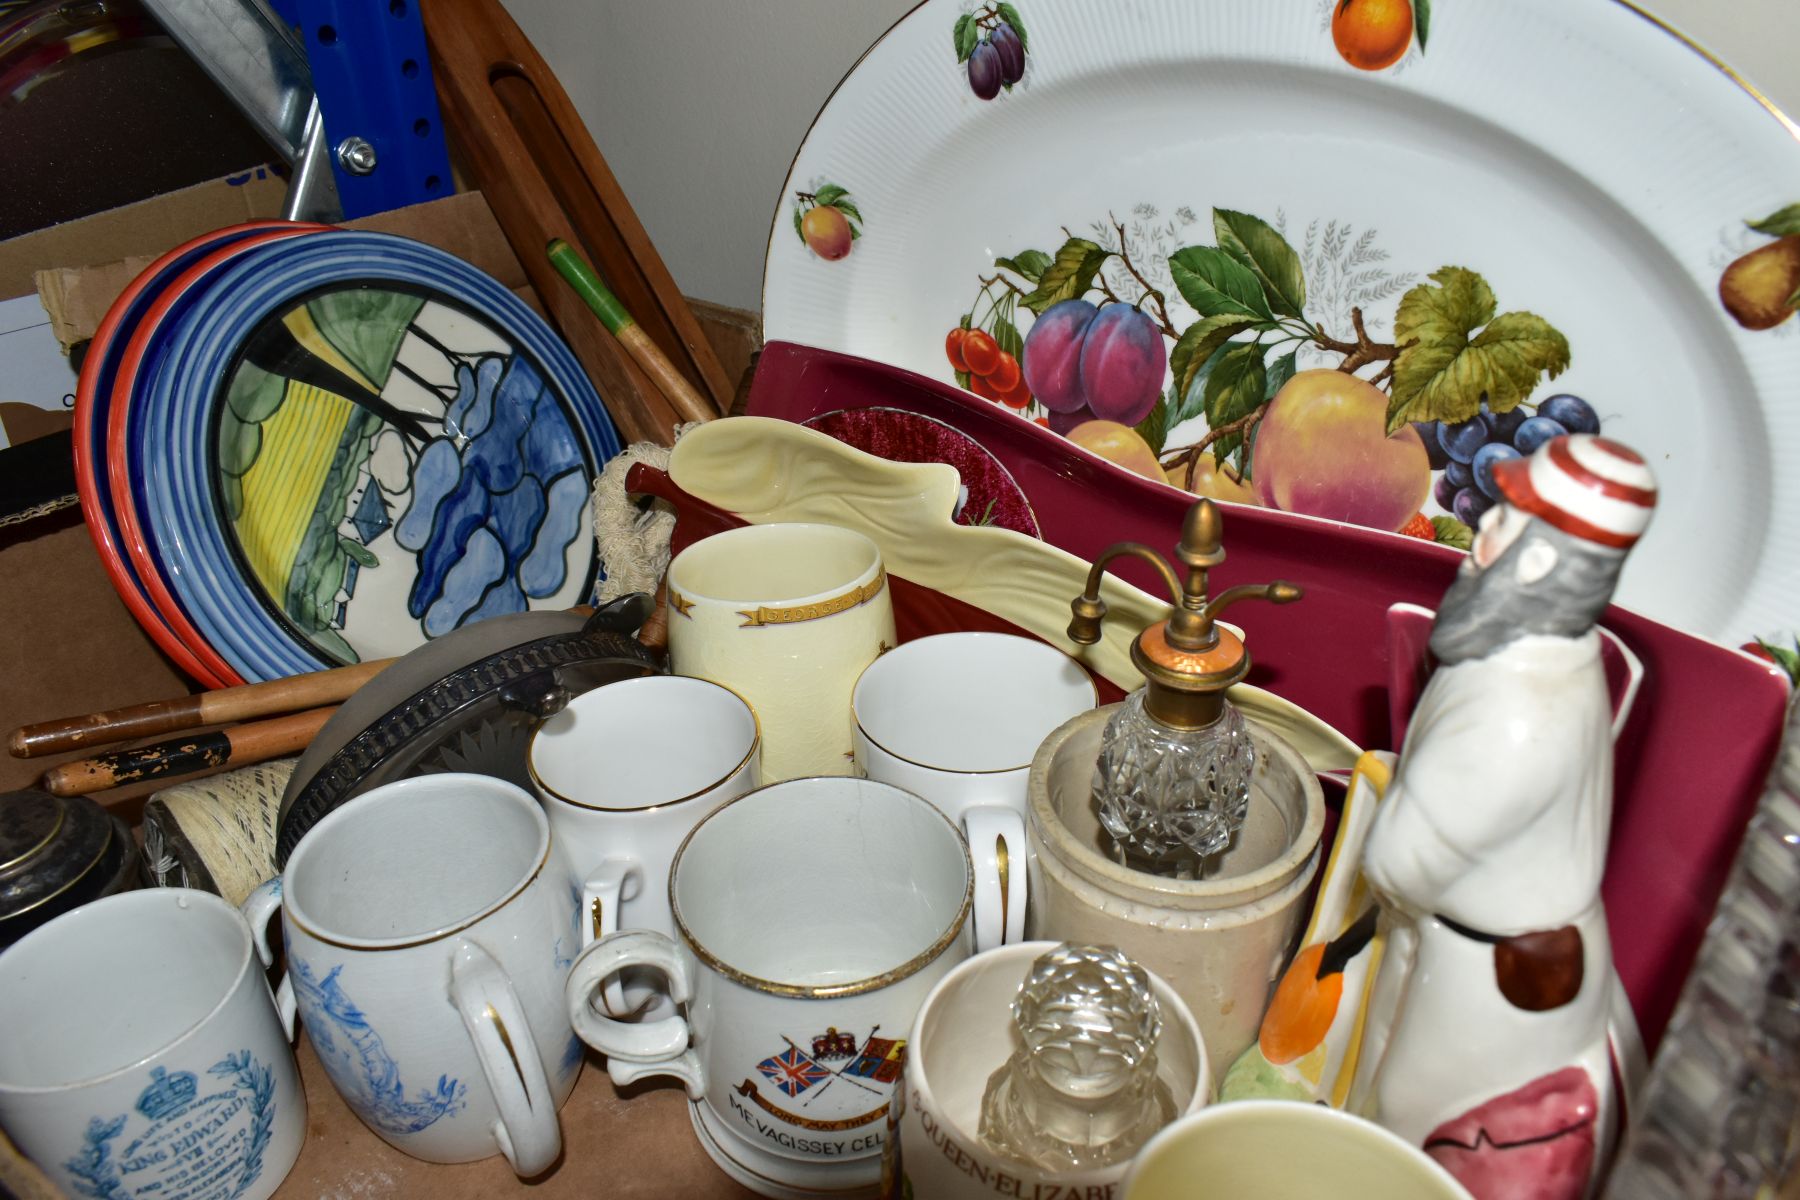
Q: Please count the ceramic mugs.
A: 8